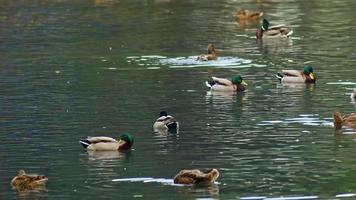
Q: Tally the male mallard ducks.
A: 5